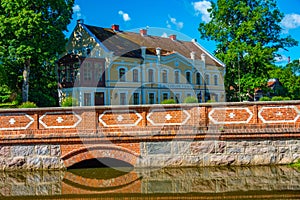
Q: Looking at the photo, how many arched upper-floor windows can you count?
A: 9